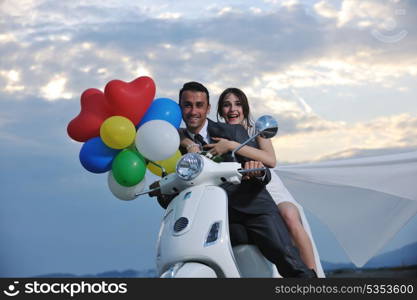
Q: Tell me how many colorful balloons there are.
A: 9